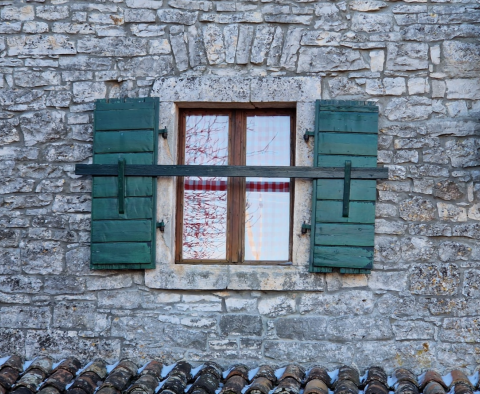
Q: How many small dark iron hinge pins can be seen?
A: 4